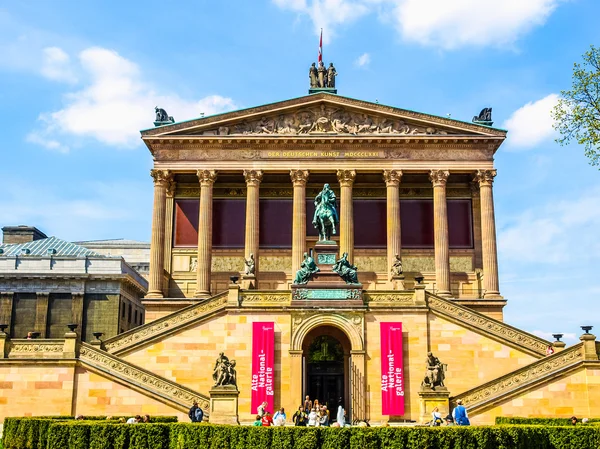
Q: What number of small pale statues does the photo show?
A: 2